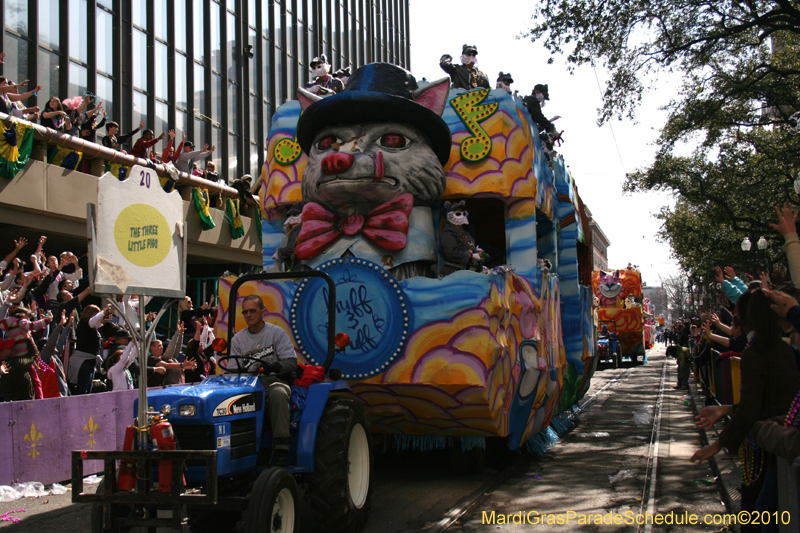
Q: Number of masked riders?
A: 7